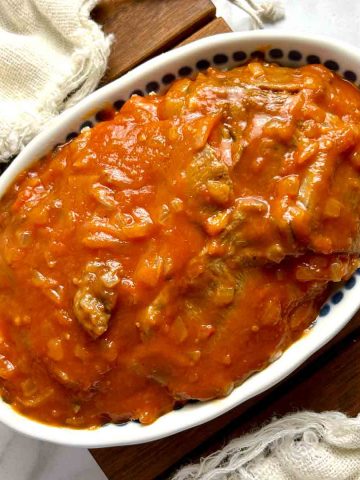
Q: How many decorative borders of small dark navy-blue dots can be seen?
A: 1